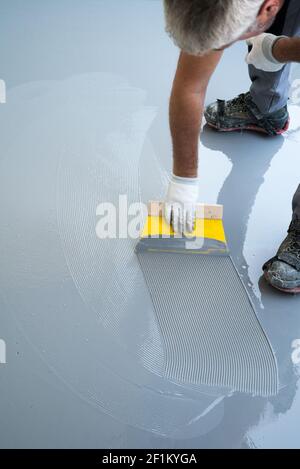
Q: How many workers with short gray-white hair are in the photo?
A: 1